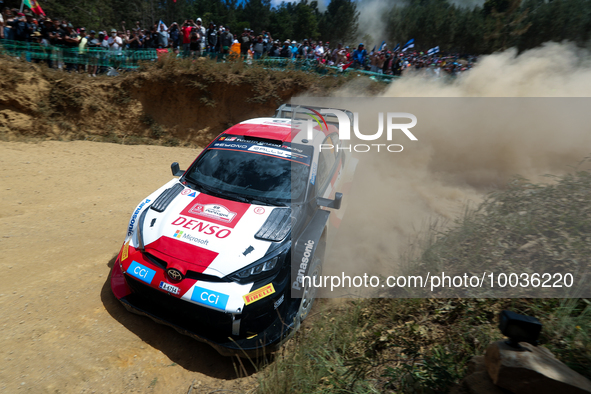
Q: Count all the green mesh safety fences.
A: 1